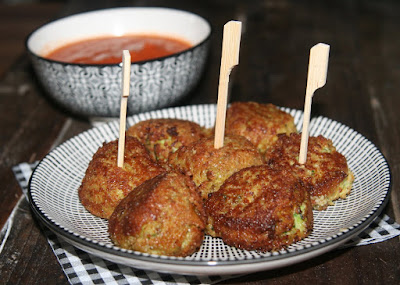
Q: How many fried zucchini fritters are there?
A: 7